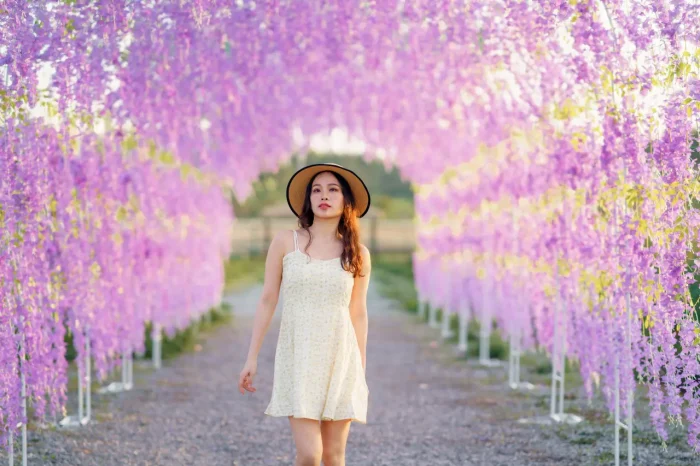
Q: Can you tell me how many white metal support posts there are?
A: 12